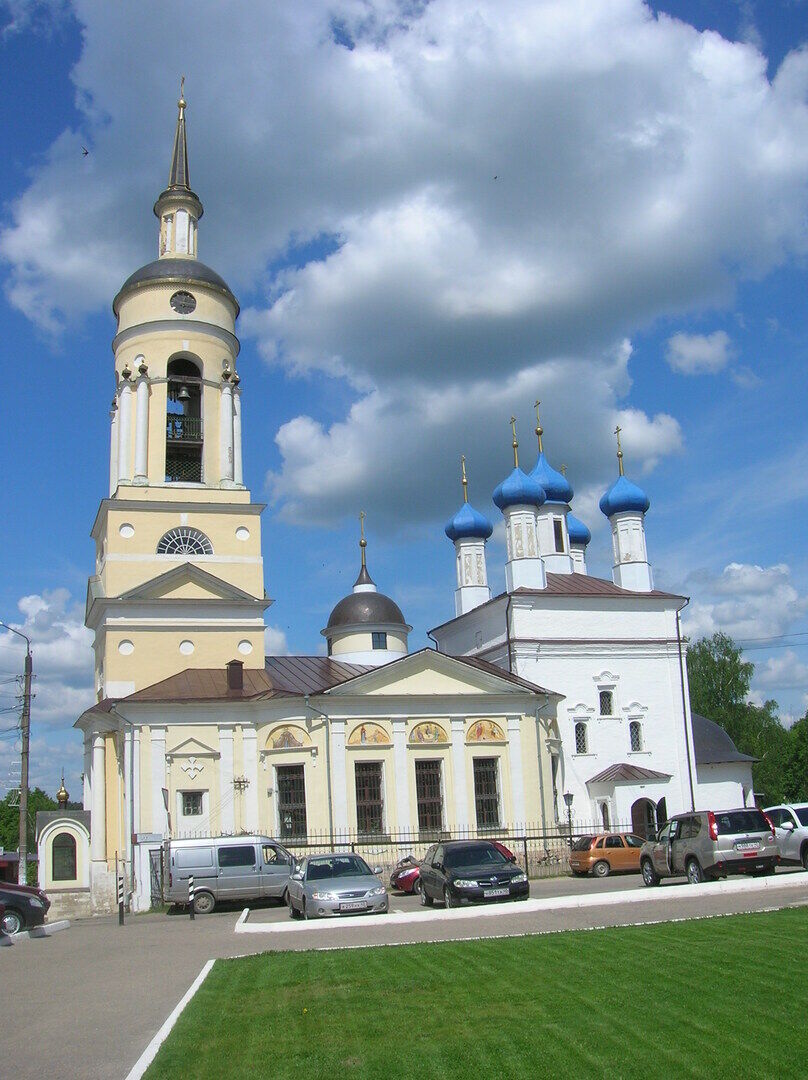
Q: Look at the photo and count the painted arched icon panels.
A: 4